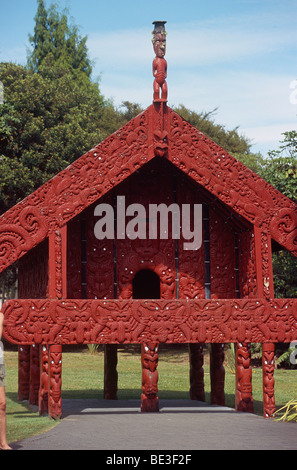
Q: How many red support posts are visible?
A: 10